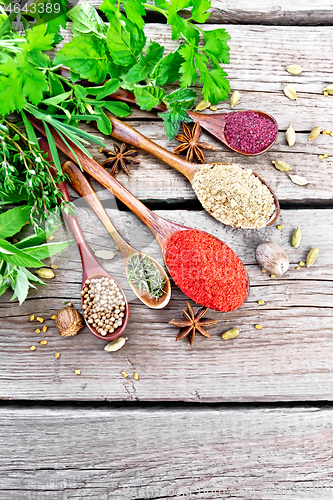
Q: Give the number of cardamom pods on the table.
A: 15